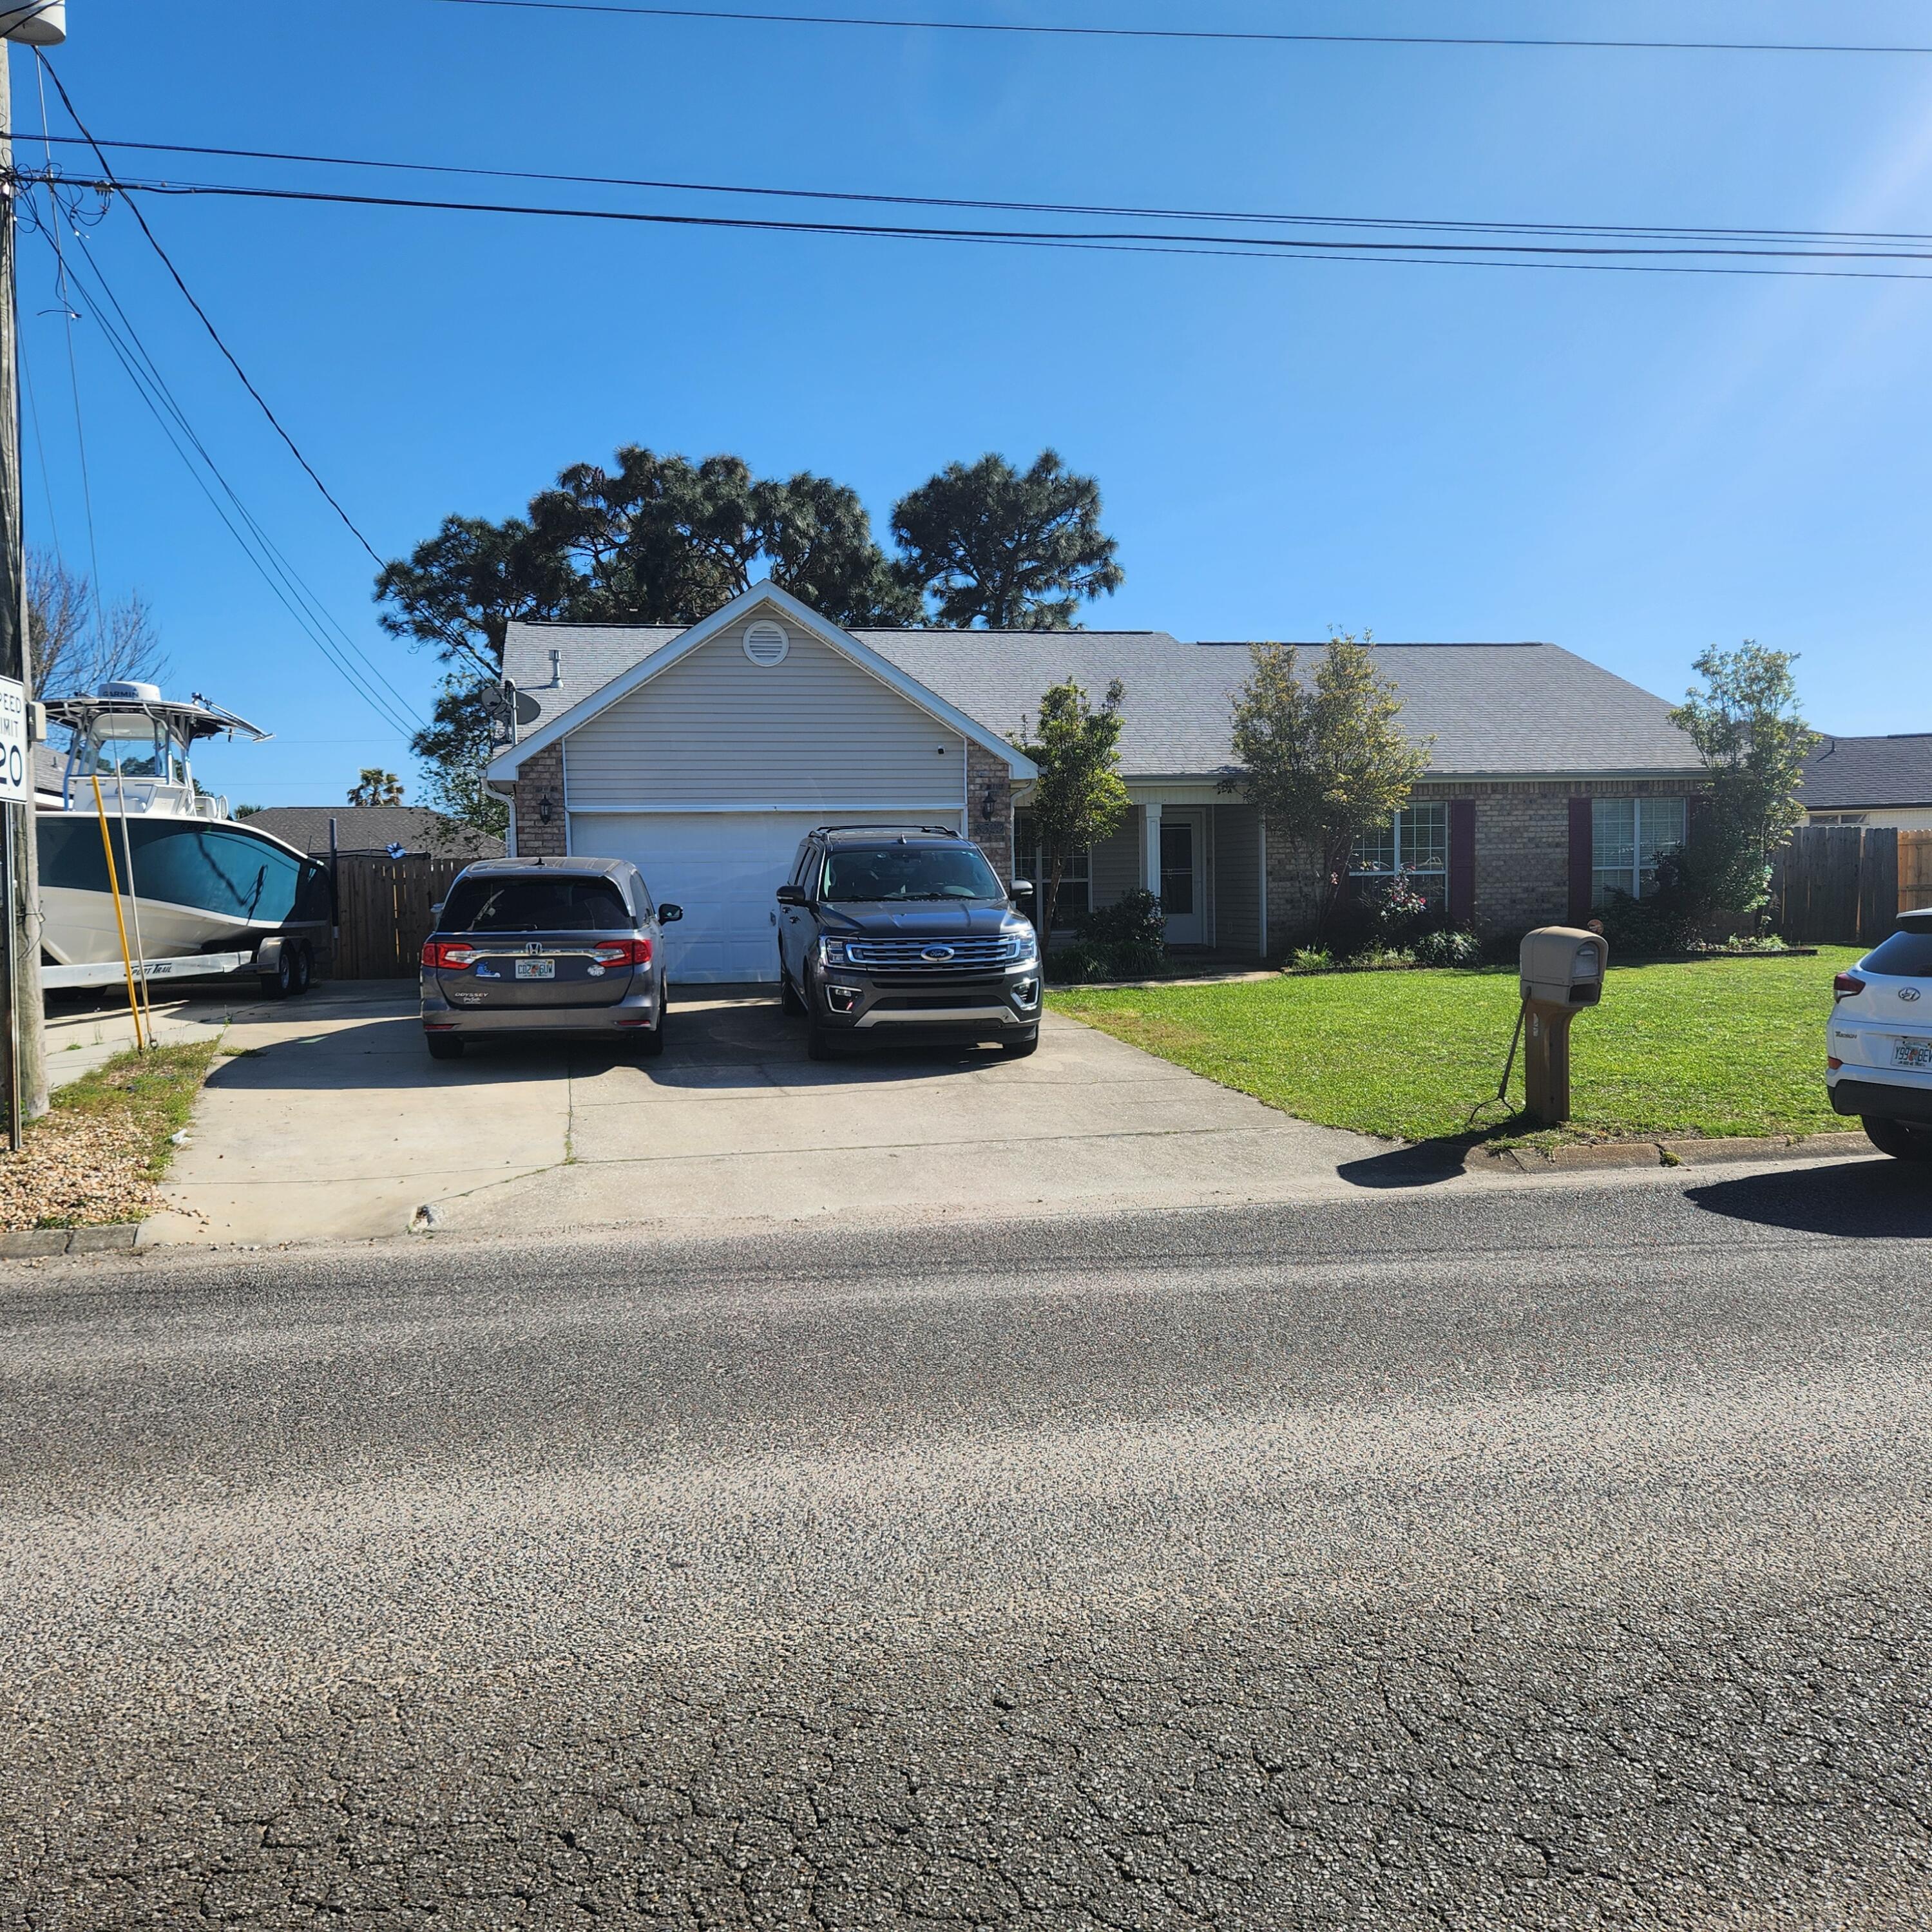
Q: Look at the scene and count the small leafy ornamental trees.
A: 3